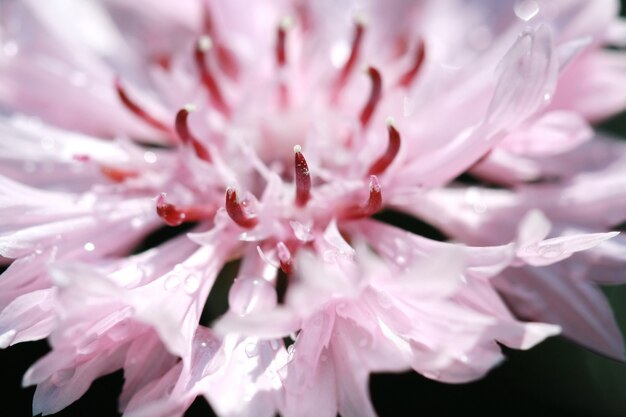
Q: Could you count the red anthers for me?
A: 13